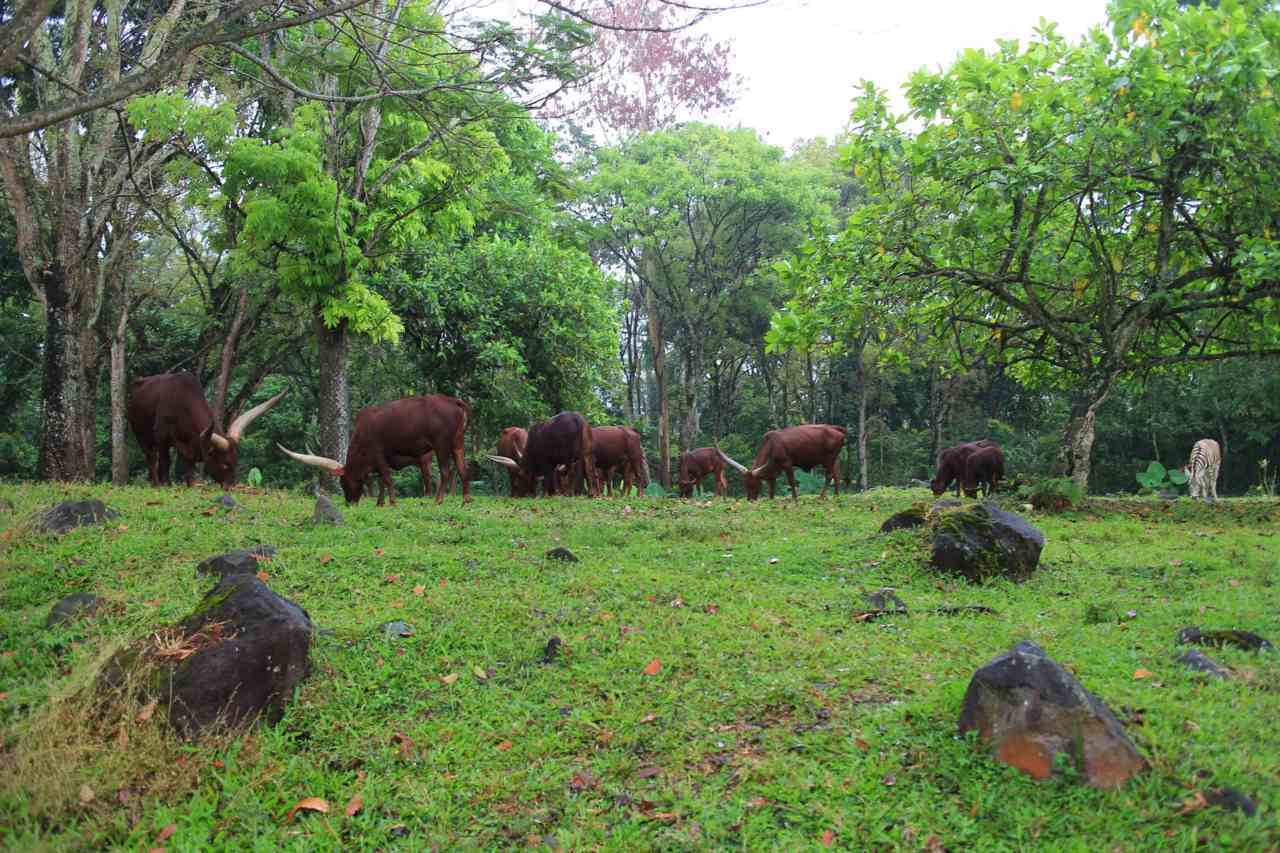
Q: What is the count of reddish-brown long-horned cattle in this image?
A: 9